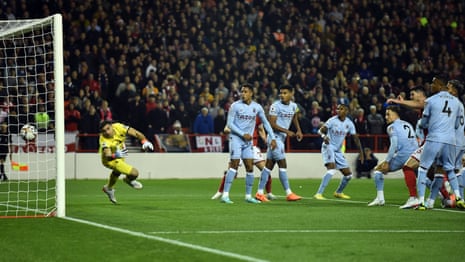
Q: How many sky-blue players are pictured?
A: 6